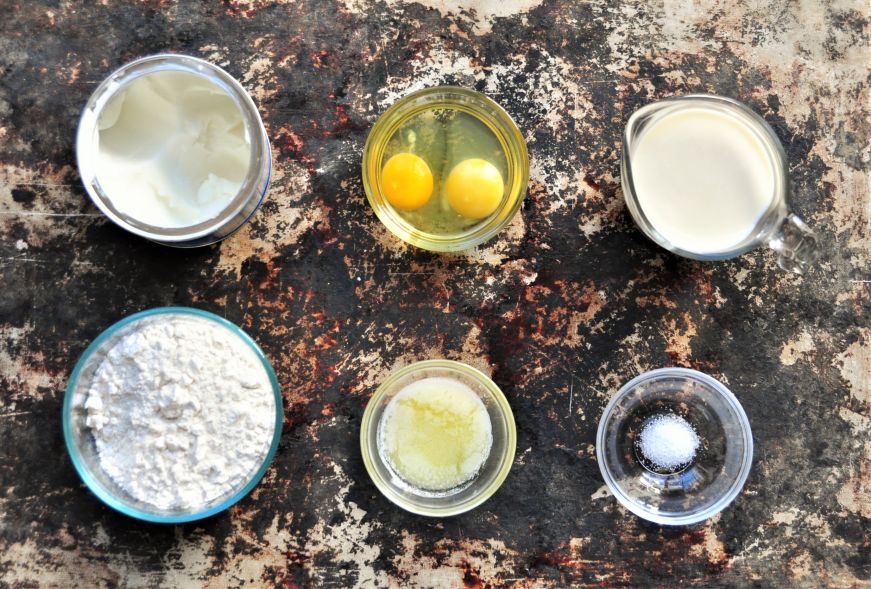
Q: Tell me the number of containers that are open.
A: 6